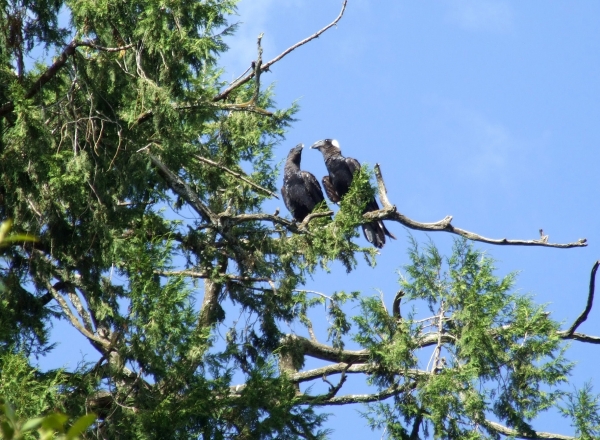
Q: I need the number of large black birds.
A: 2